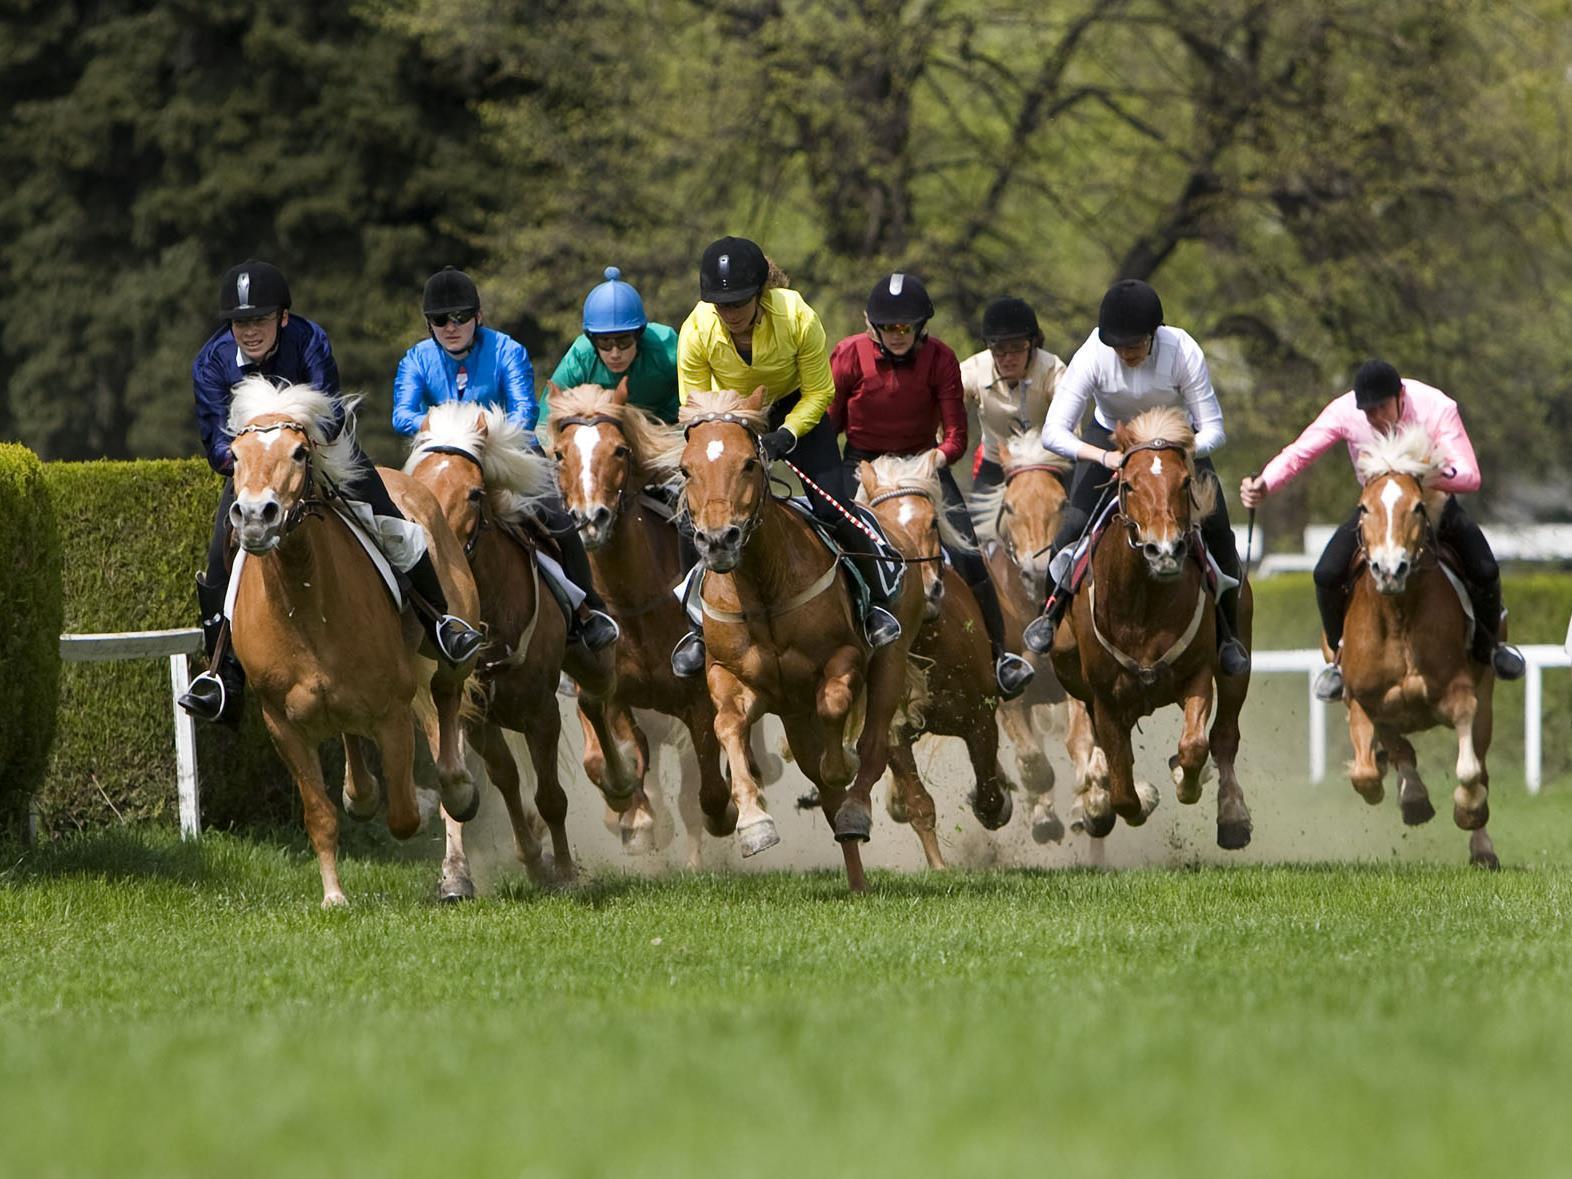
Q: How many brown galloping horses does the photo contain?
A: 8